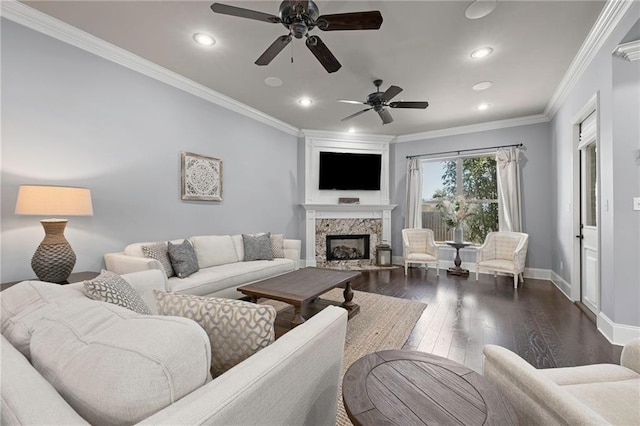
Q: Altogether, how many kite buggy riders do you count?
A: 0